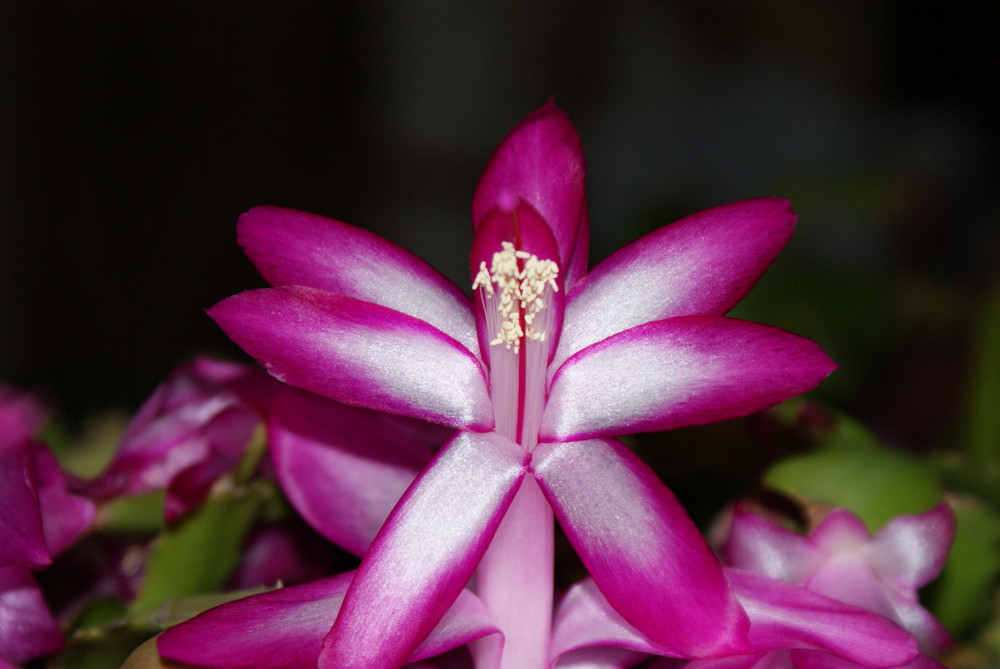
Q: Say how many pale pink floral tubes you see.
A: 1